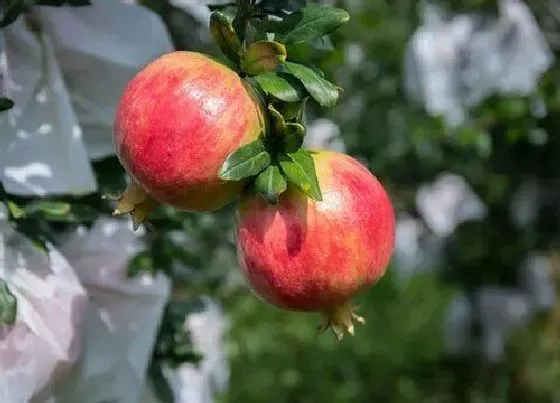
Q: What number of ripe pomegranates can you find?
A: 2